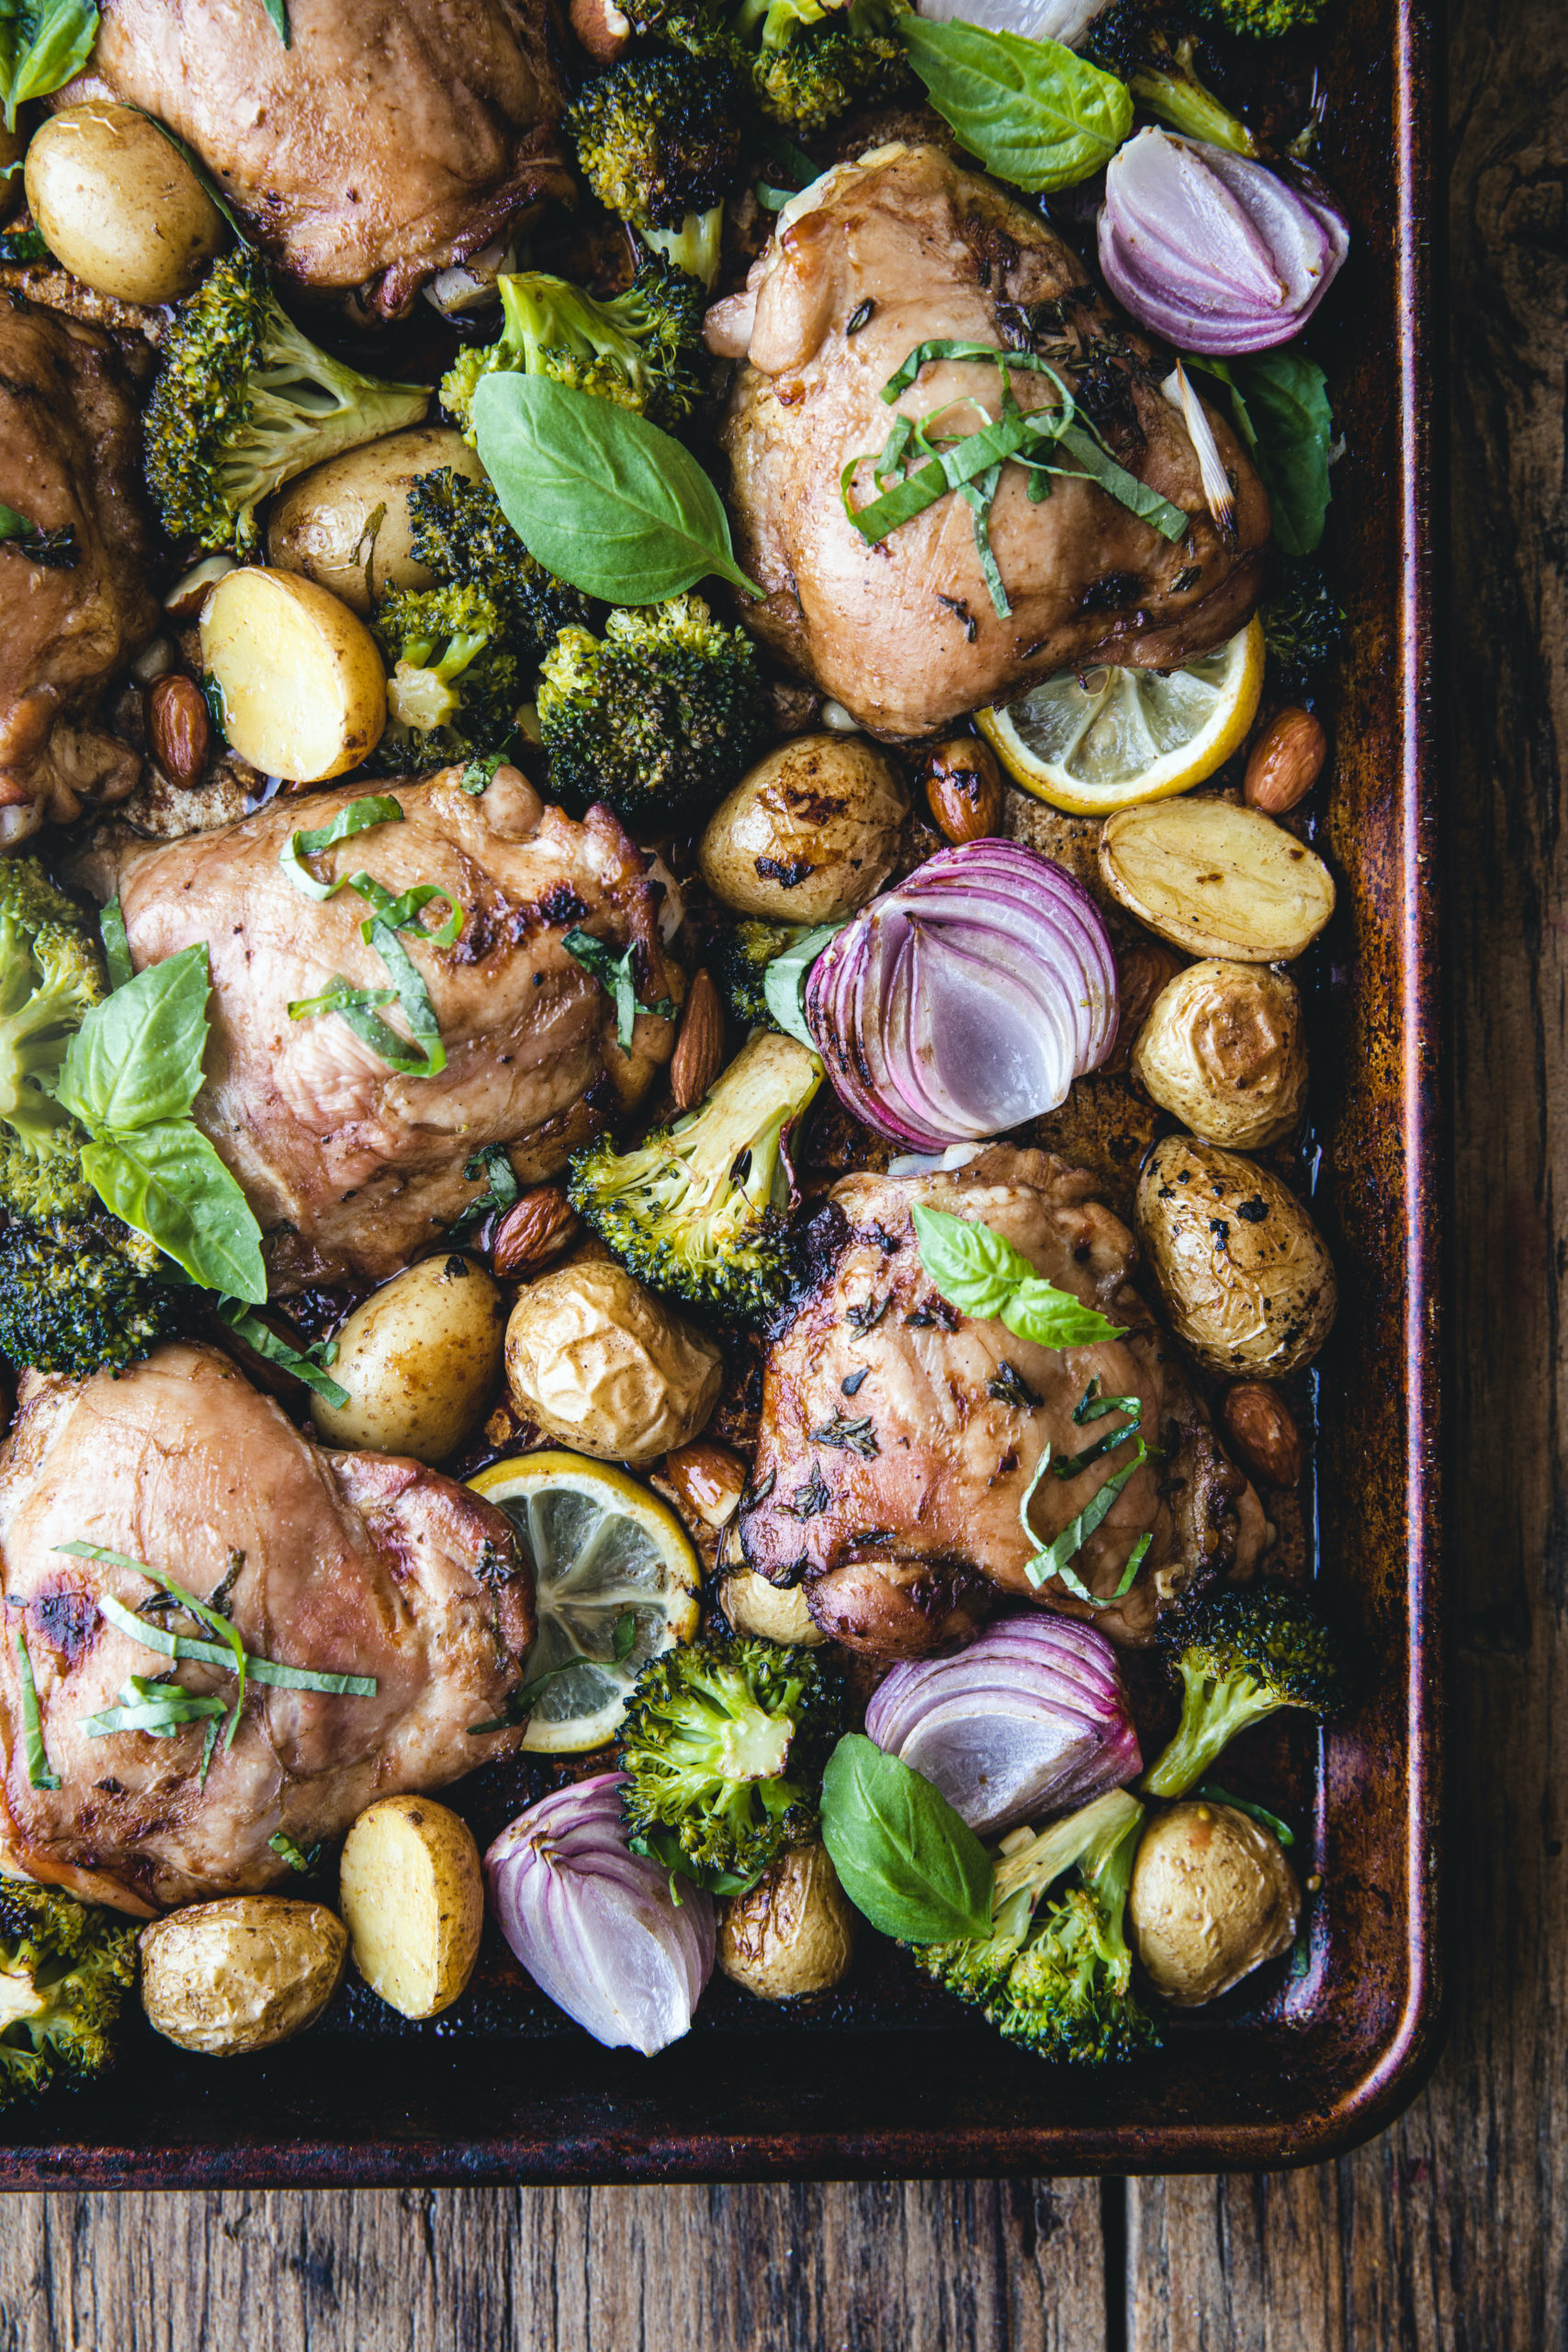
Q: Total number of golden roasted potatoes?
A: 14